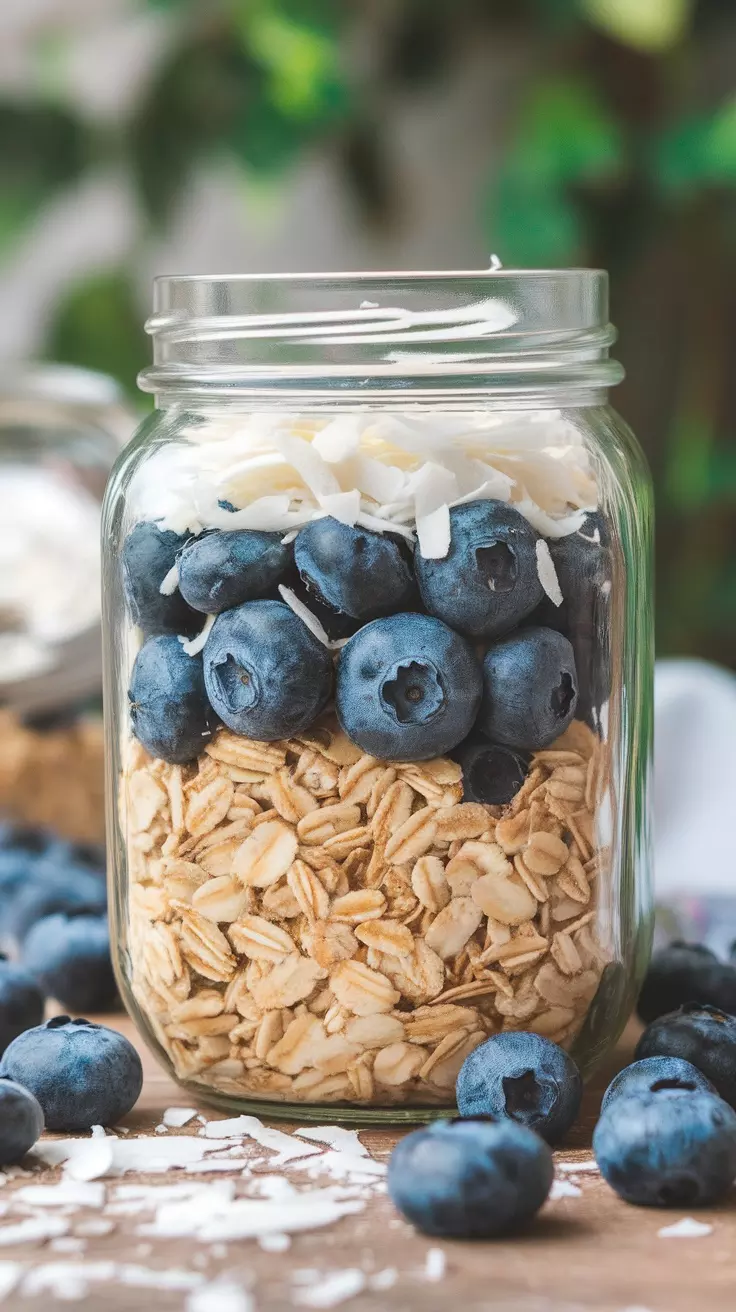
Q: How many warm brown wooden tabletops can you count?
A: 1